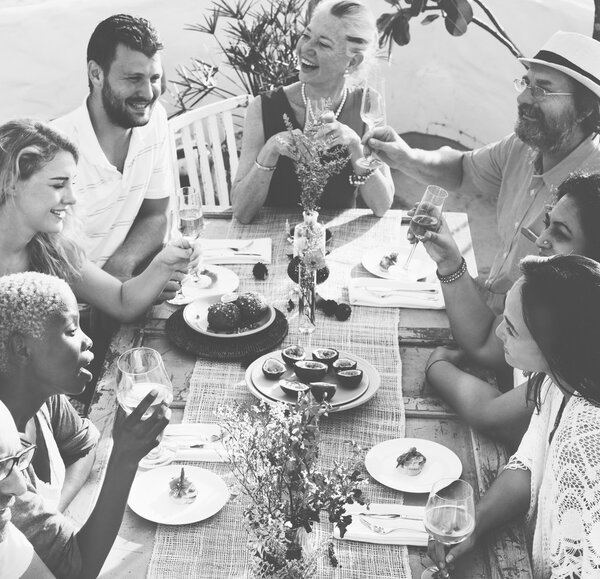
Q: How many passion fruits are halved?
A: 8